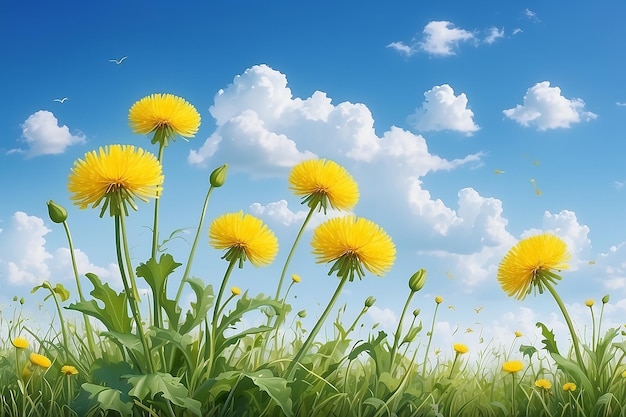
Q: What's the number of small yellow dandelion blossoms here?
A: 12